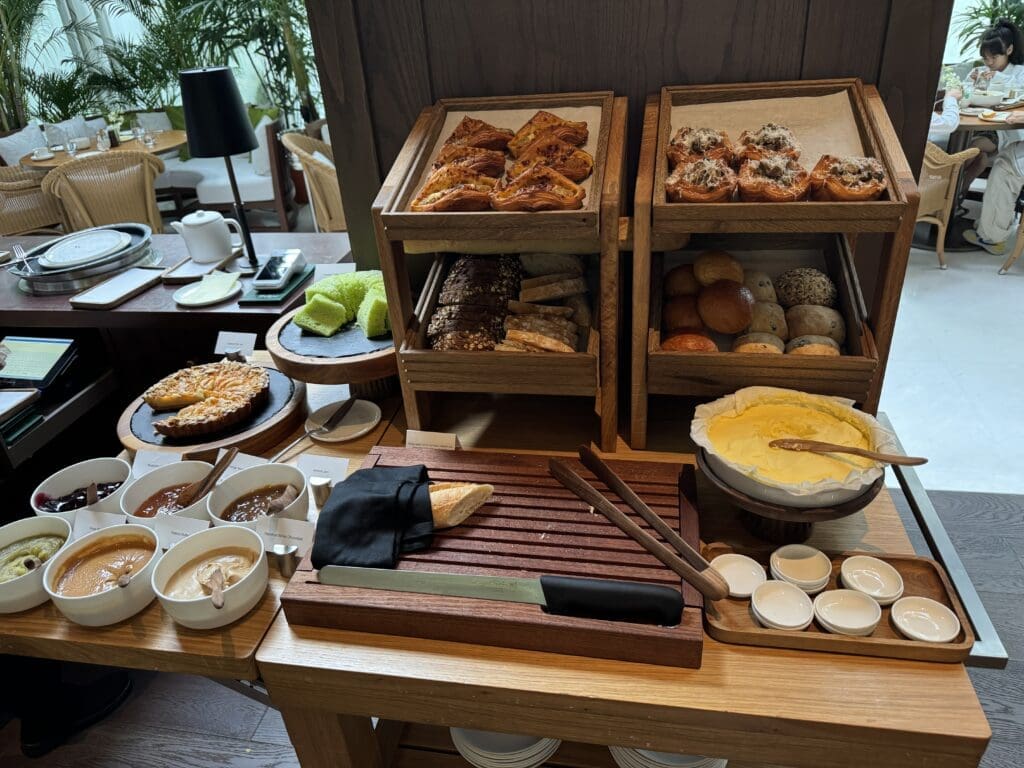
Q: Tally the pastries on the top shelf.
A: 11